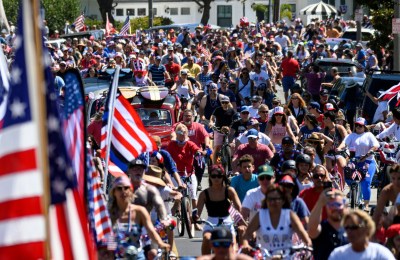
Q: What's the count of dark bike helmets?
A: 2